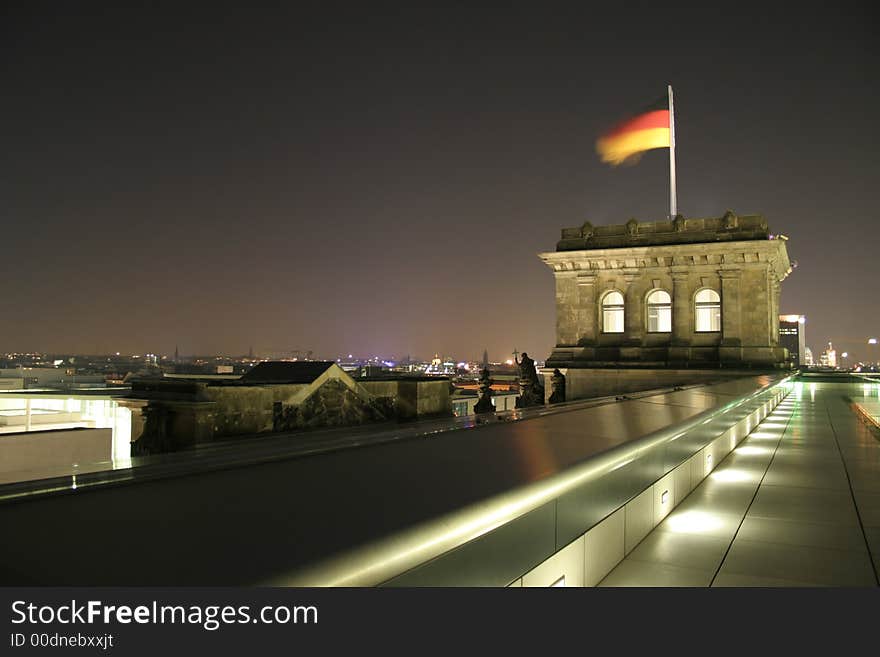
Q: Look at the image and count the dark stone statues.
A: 3